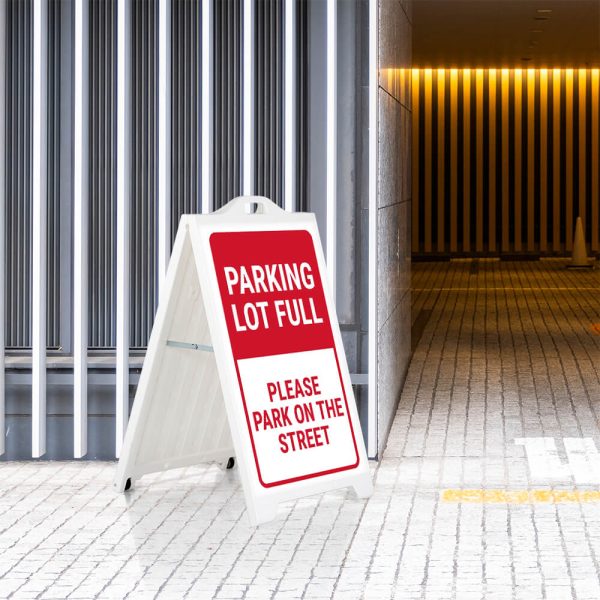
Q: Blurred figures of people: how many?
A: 0